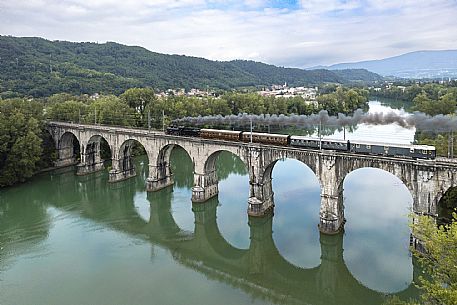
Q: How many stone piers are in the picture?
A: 8